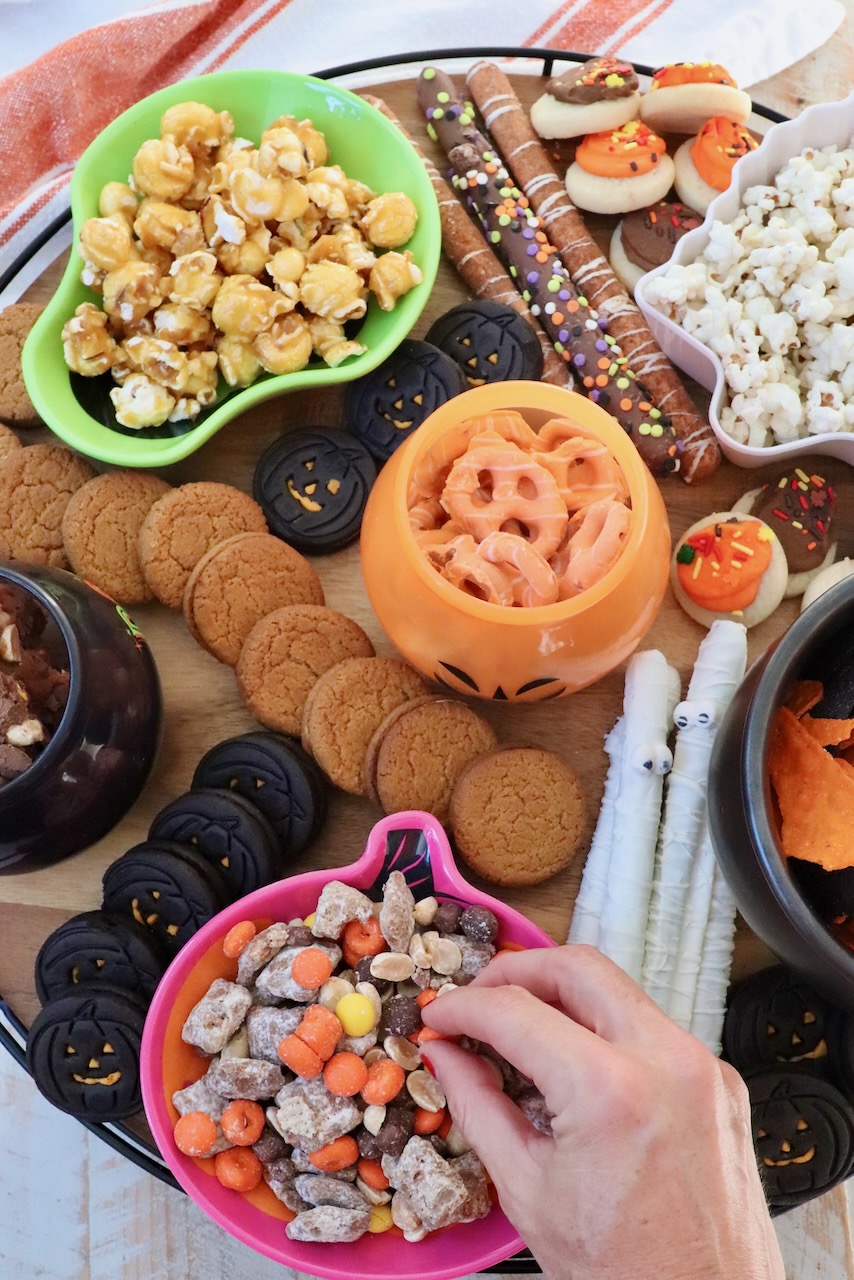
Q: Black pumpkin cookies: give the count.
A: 10